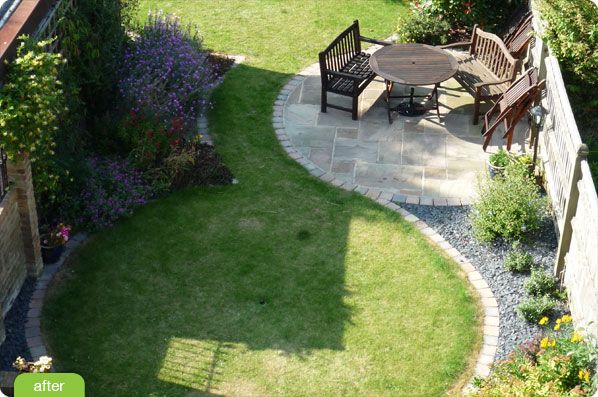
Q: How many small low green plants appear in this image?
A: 3